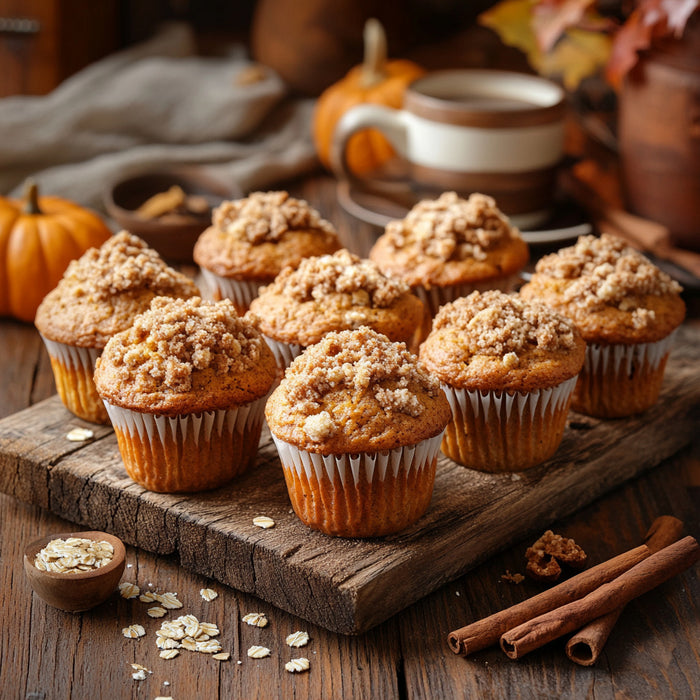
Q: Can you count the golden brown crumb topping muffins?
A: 8